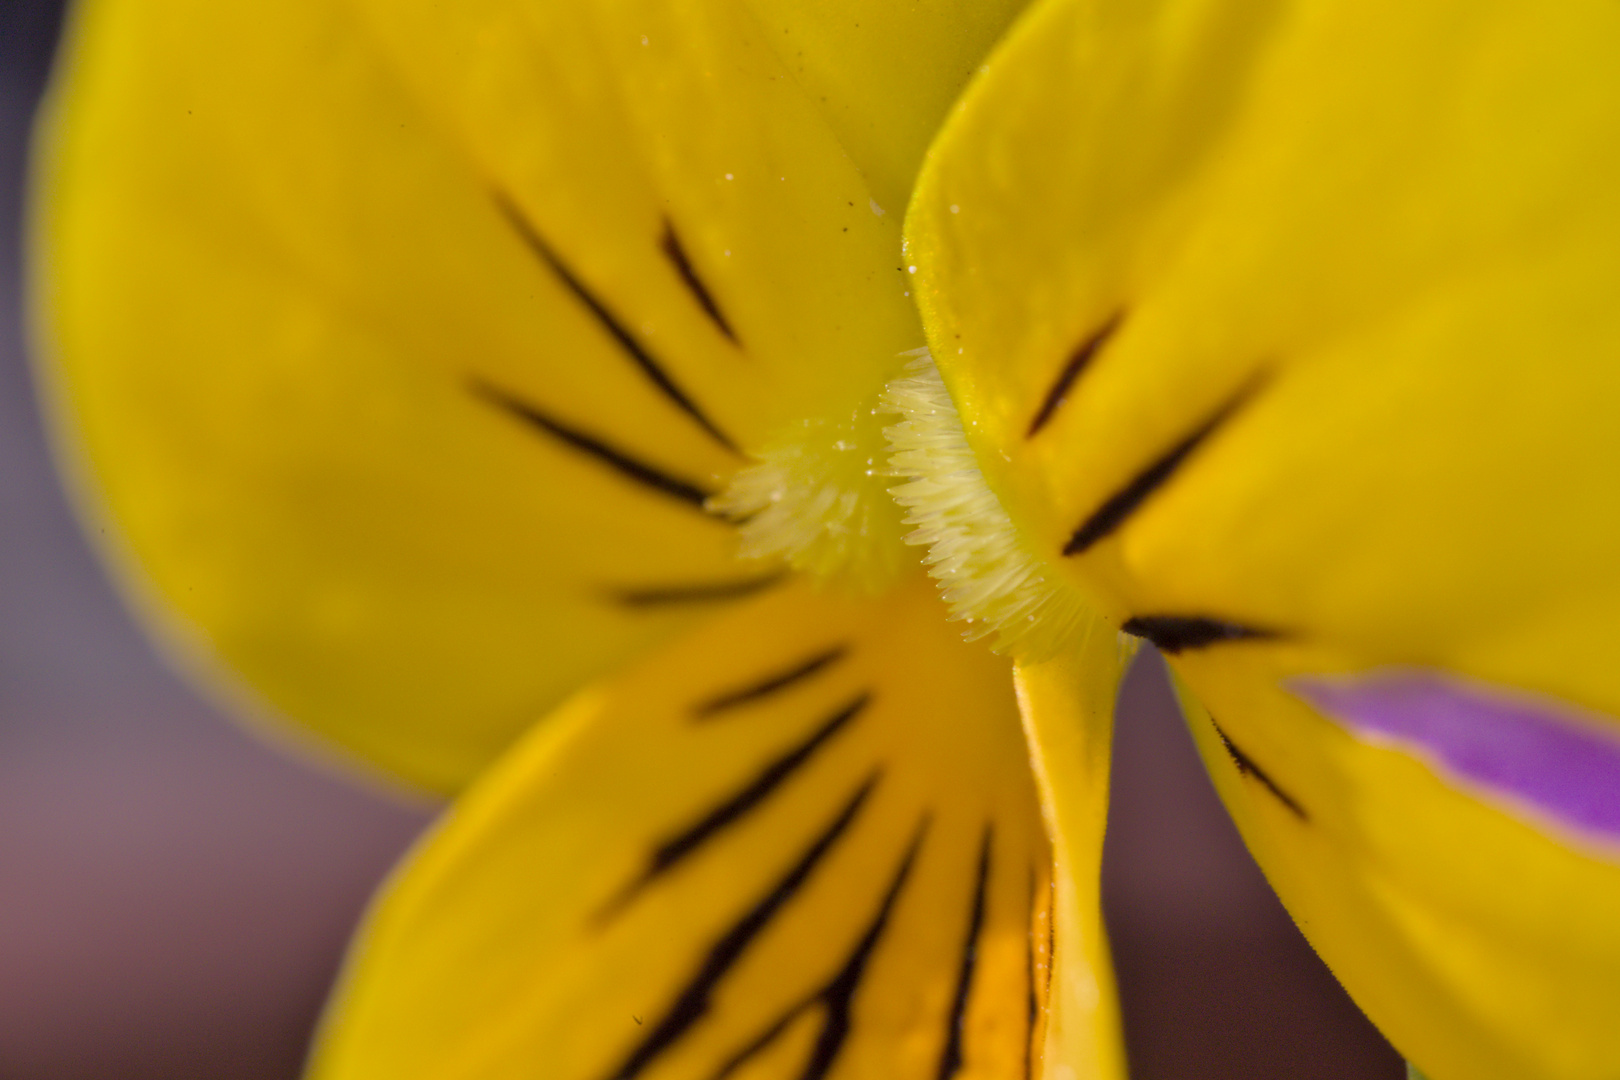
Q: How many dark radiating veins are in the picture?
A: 14